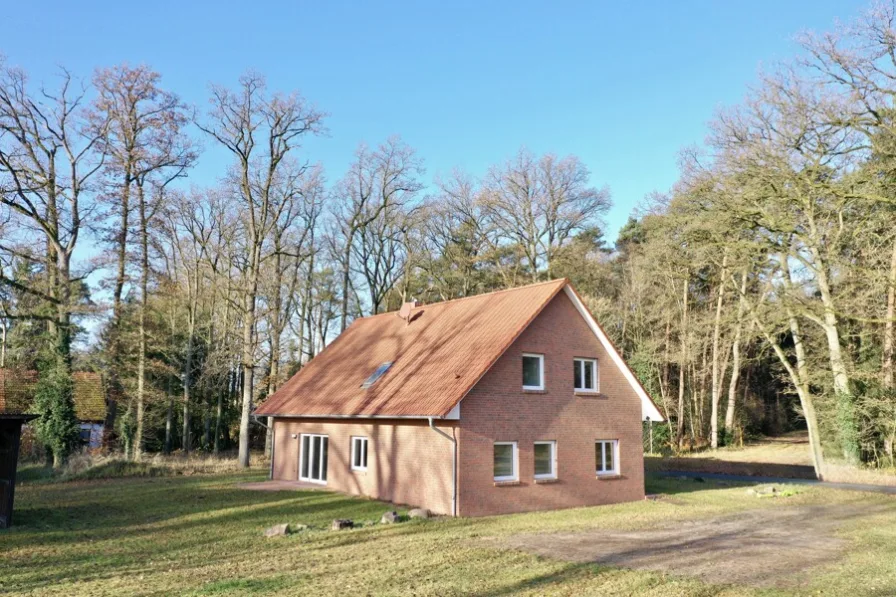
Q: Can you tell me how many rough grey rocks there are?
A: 4